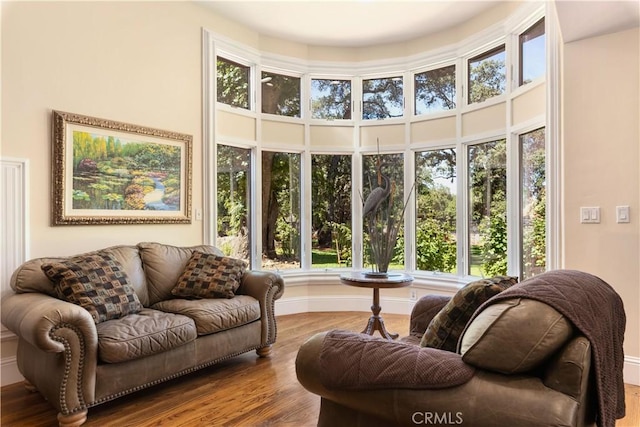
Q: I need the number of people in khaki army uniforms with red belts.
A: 0